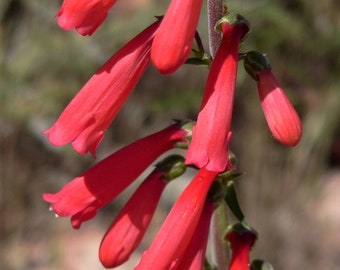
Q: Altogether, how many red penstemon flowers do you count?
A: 10